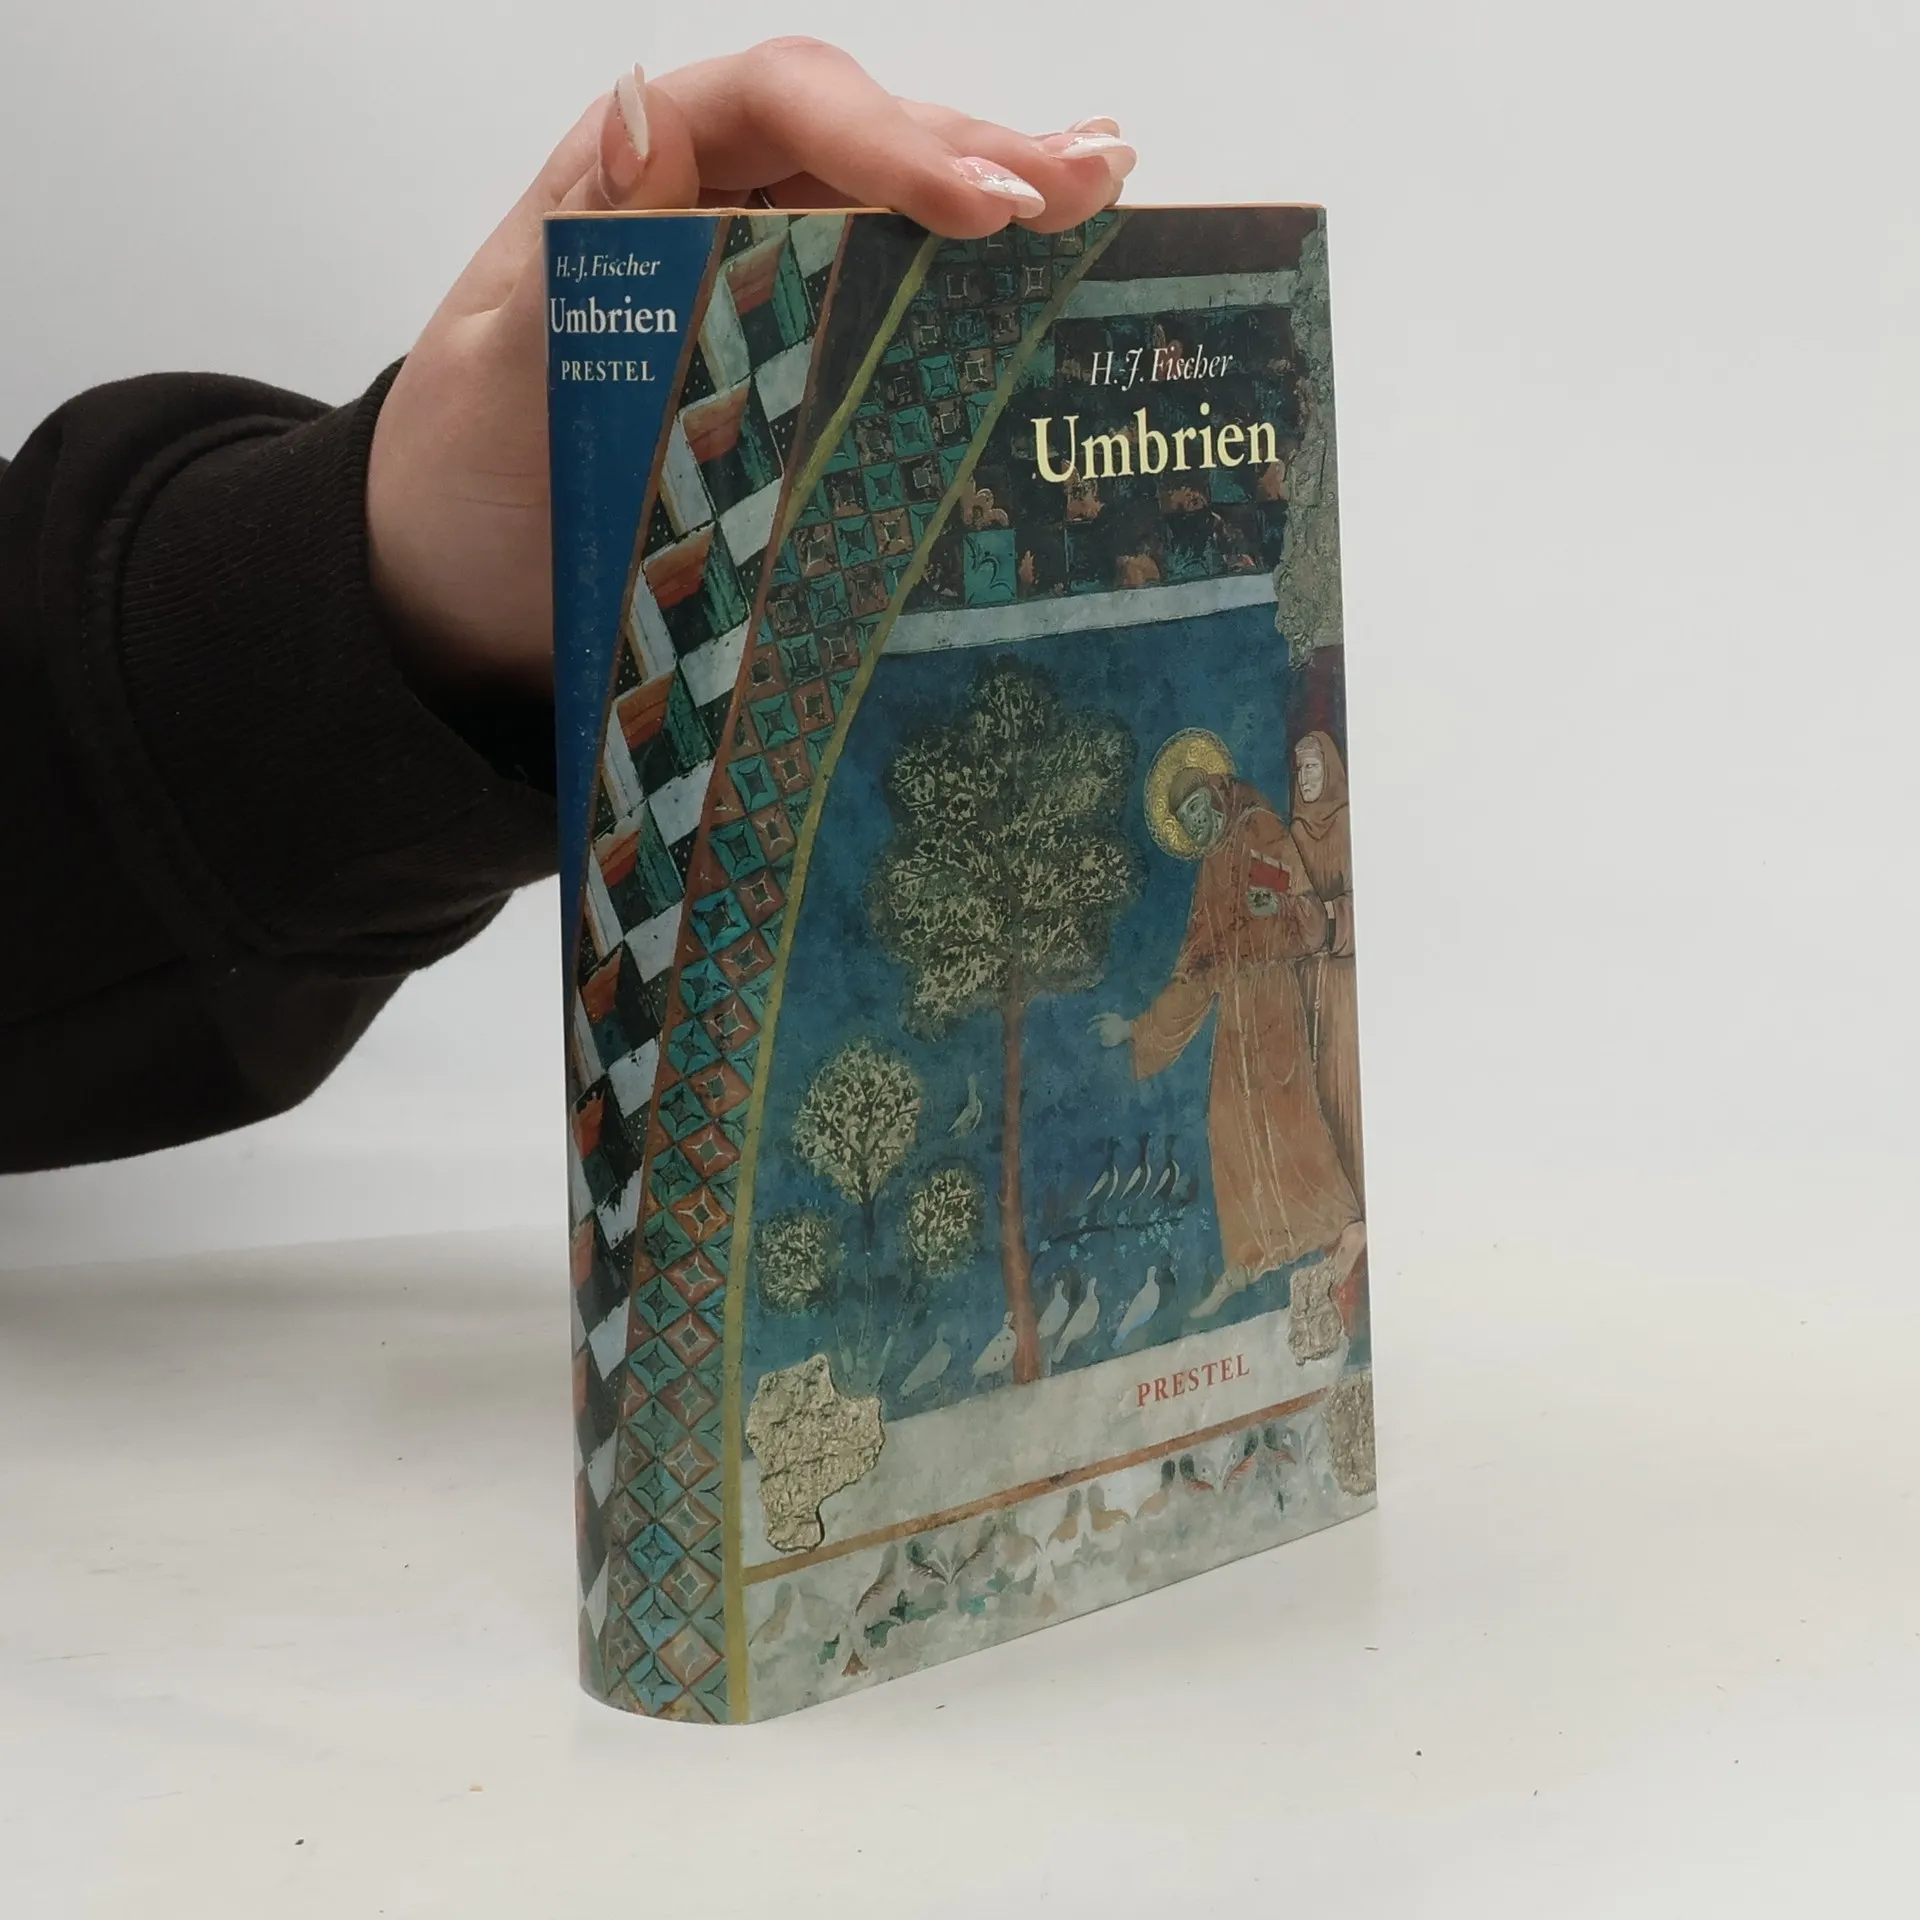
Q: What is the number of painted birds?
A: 9